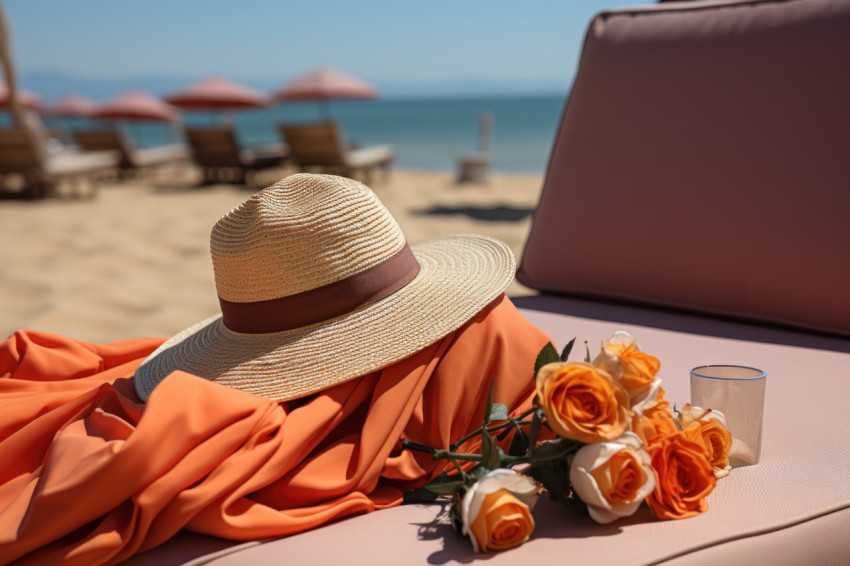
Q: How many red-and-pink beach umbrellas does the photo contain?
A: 5